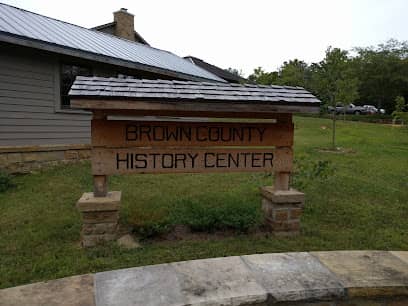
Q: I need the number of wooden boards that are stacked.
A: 2